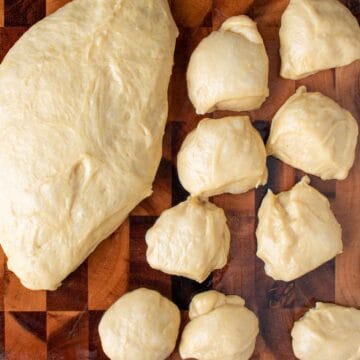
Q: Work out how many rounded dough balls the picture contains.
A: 9